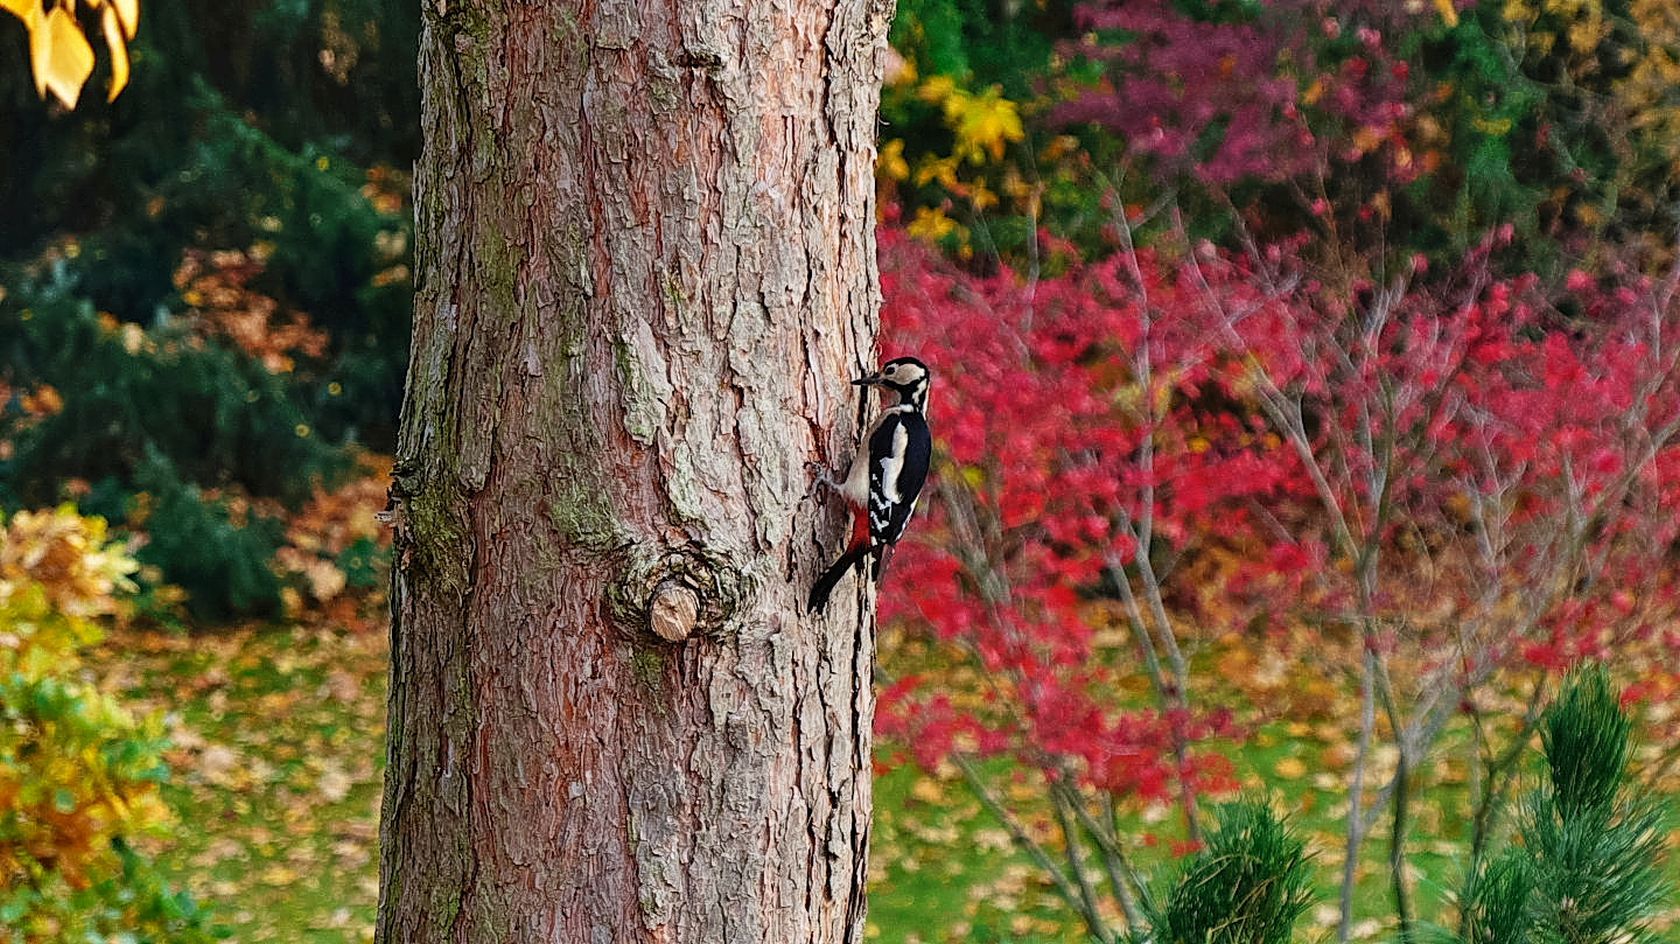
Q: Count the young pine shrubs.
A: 2